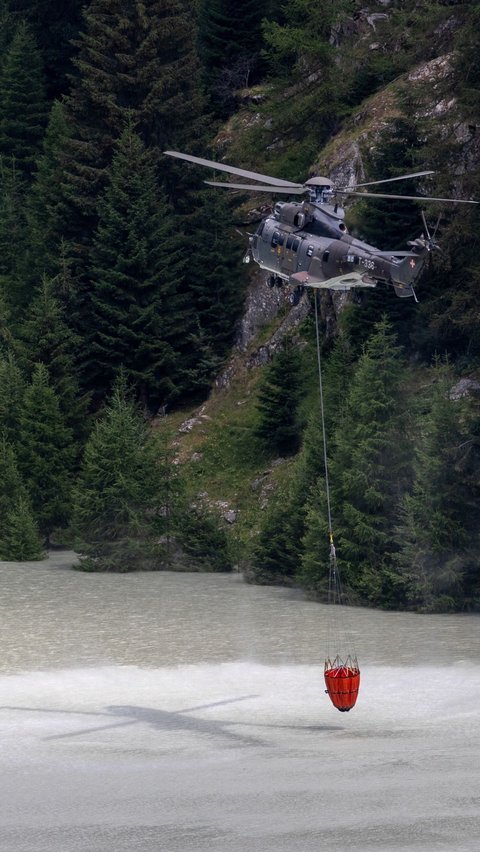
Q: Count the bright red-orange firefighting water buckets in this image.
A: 1